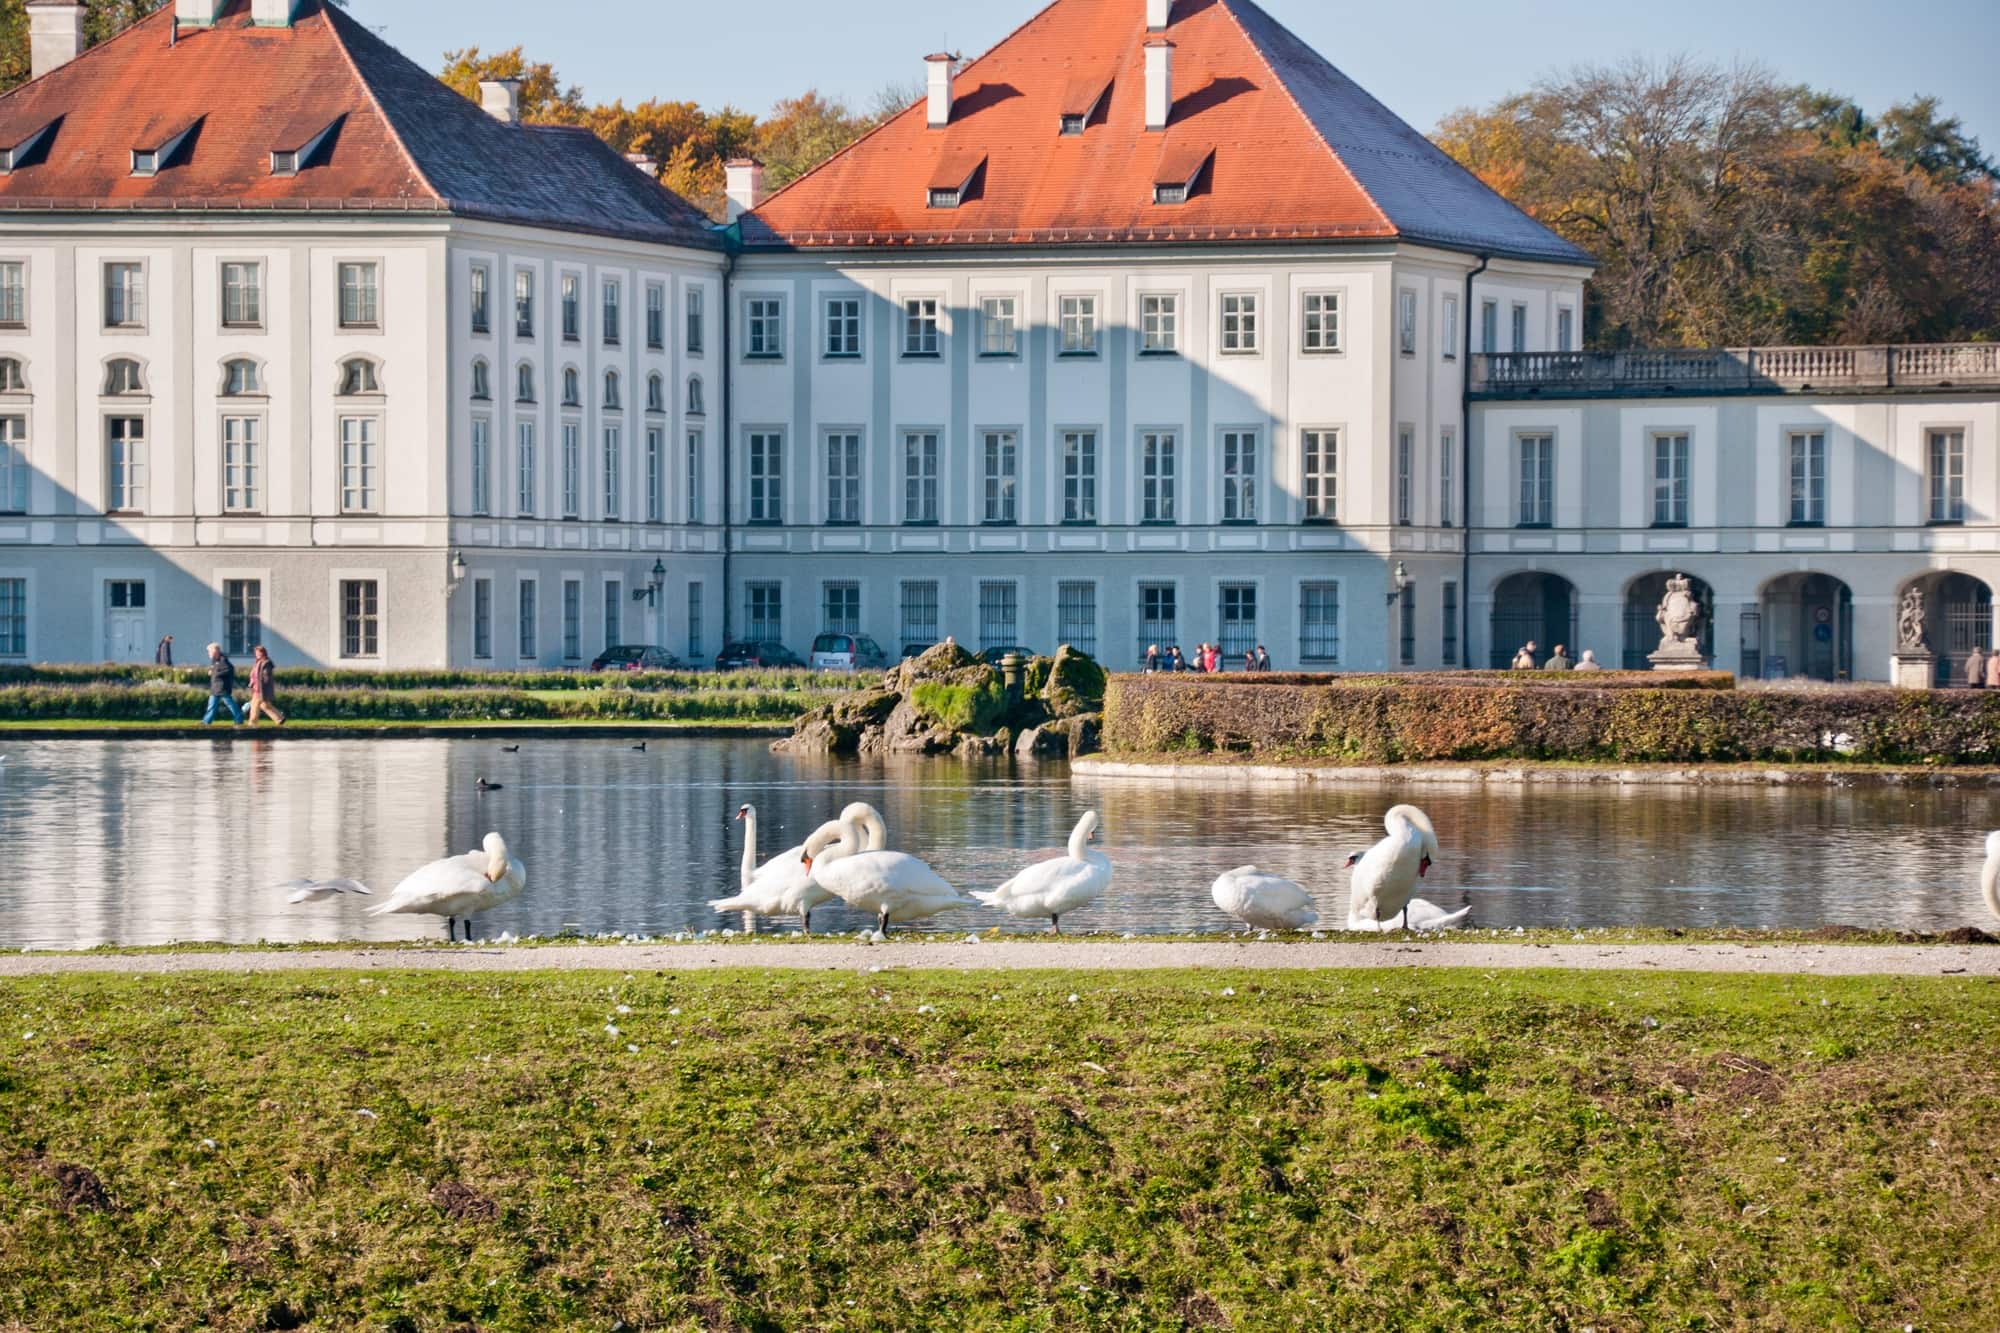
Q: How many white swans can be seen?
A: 9